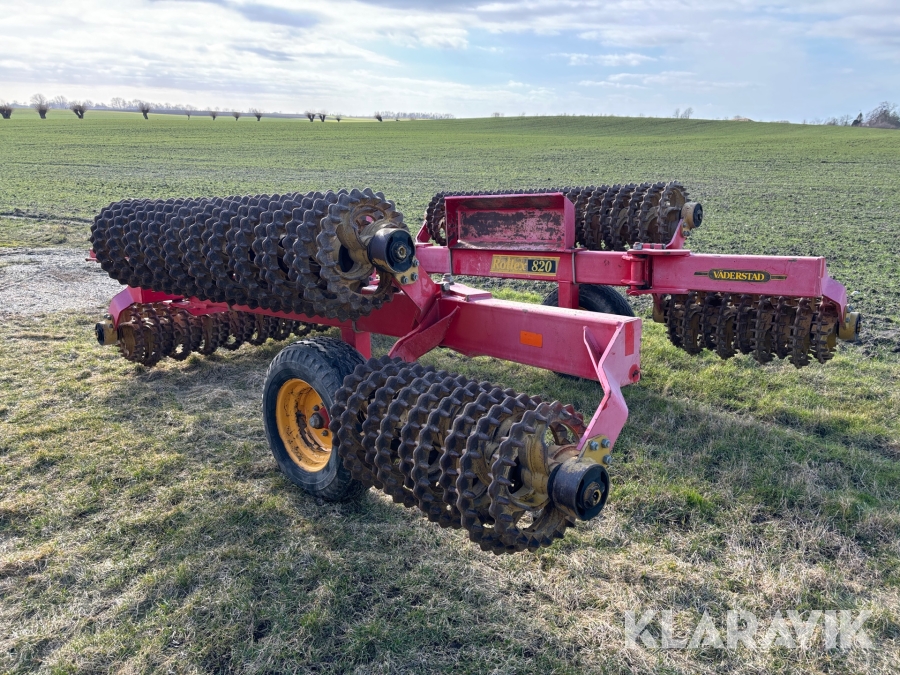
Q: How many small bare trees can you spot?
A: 12